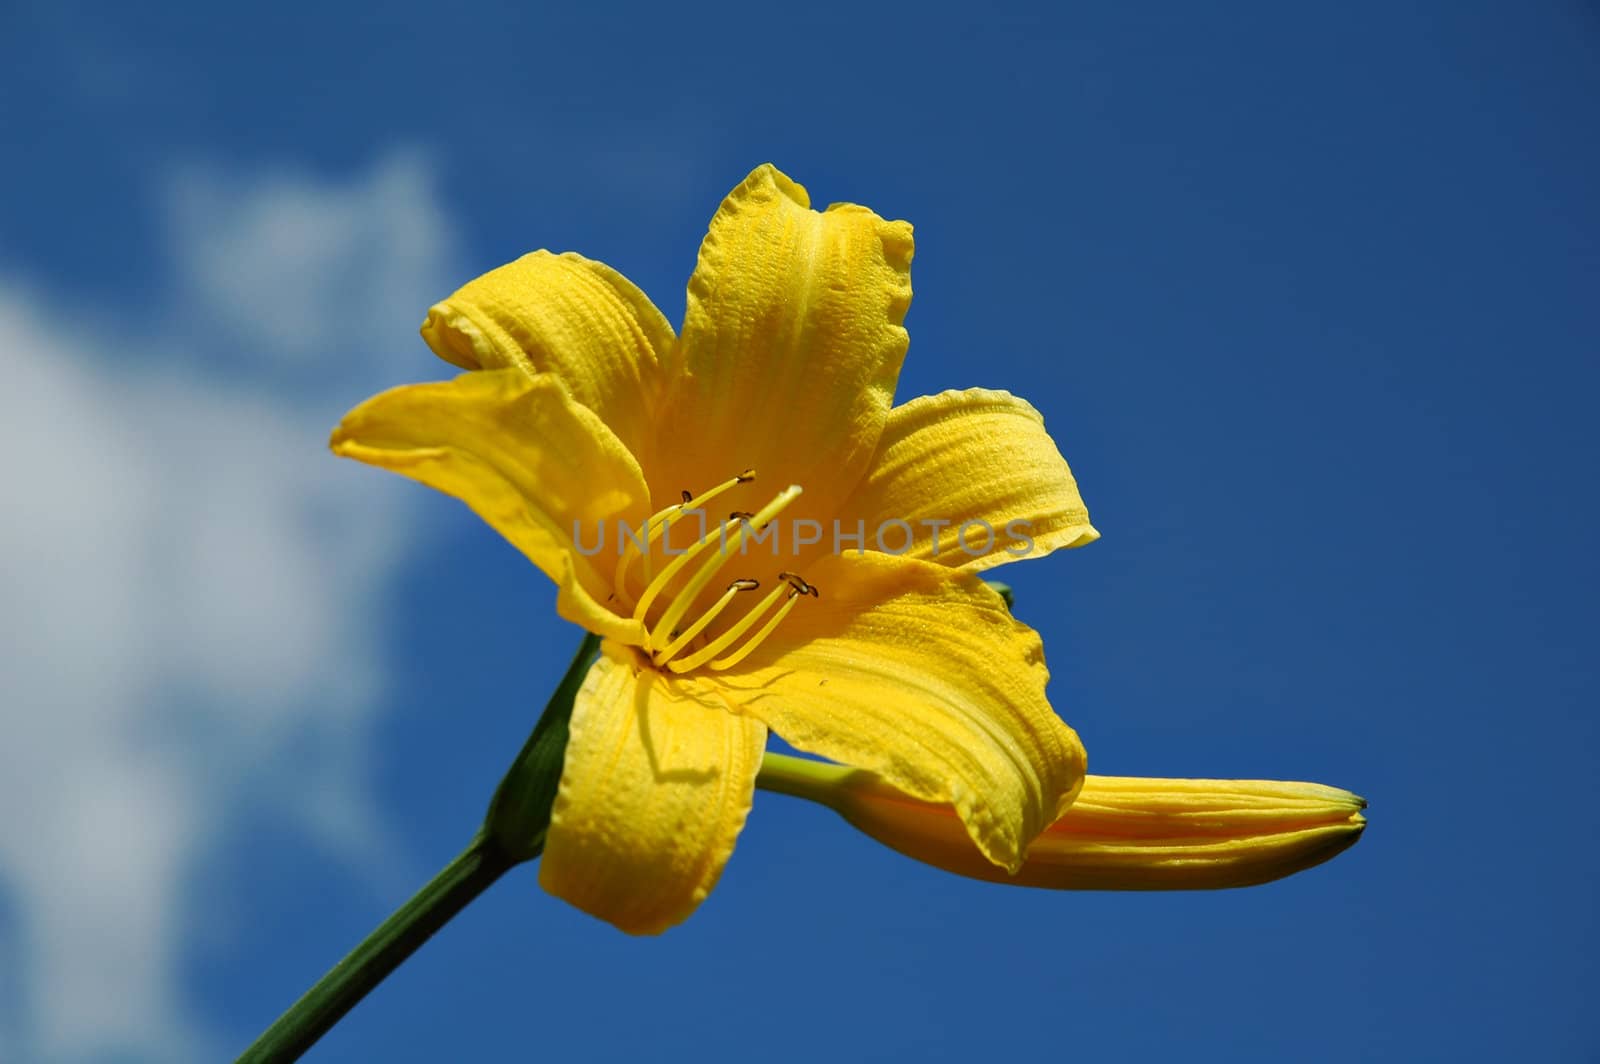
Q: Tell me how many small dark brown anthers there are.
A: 6